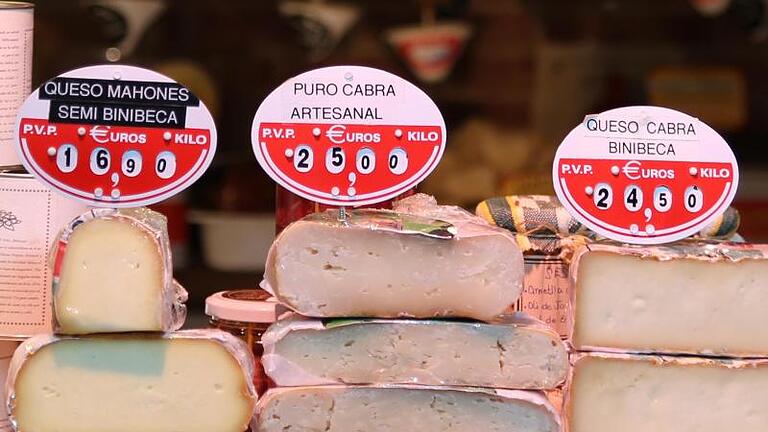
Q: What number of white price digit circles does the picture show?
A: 12